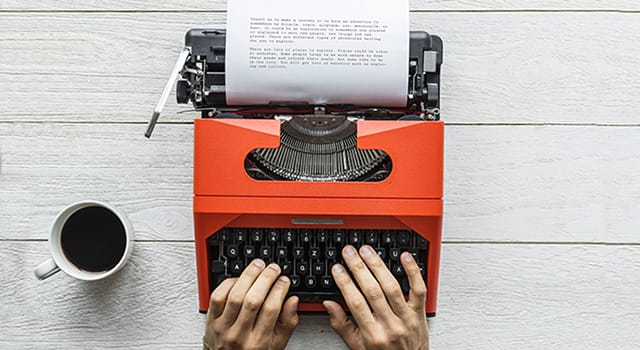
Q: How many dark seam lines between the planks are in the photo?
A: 3